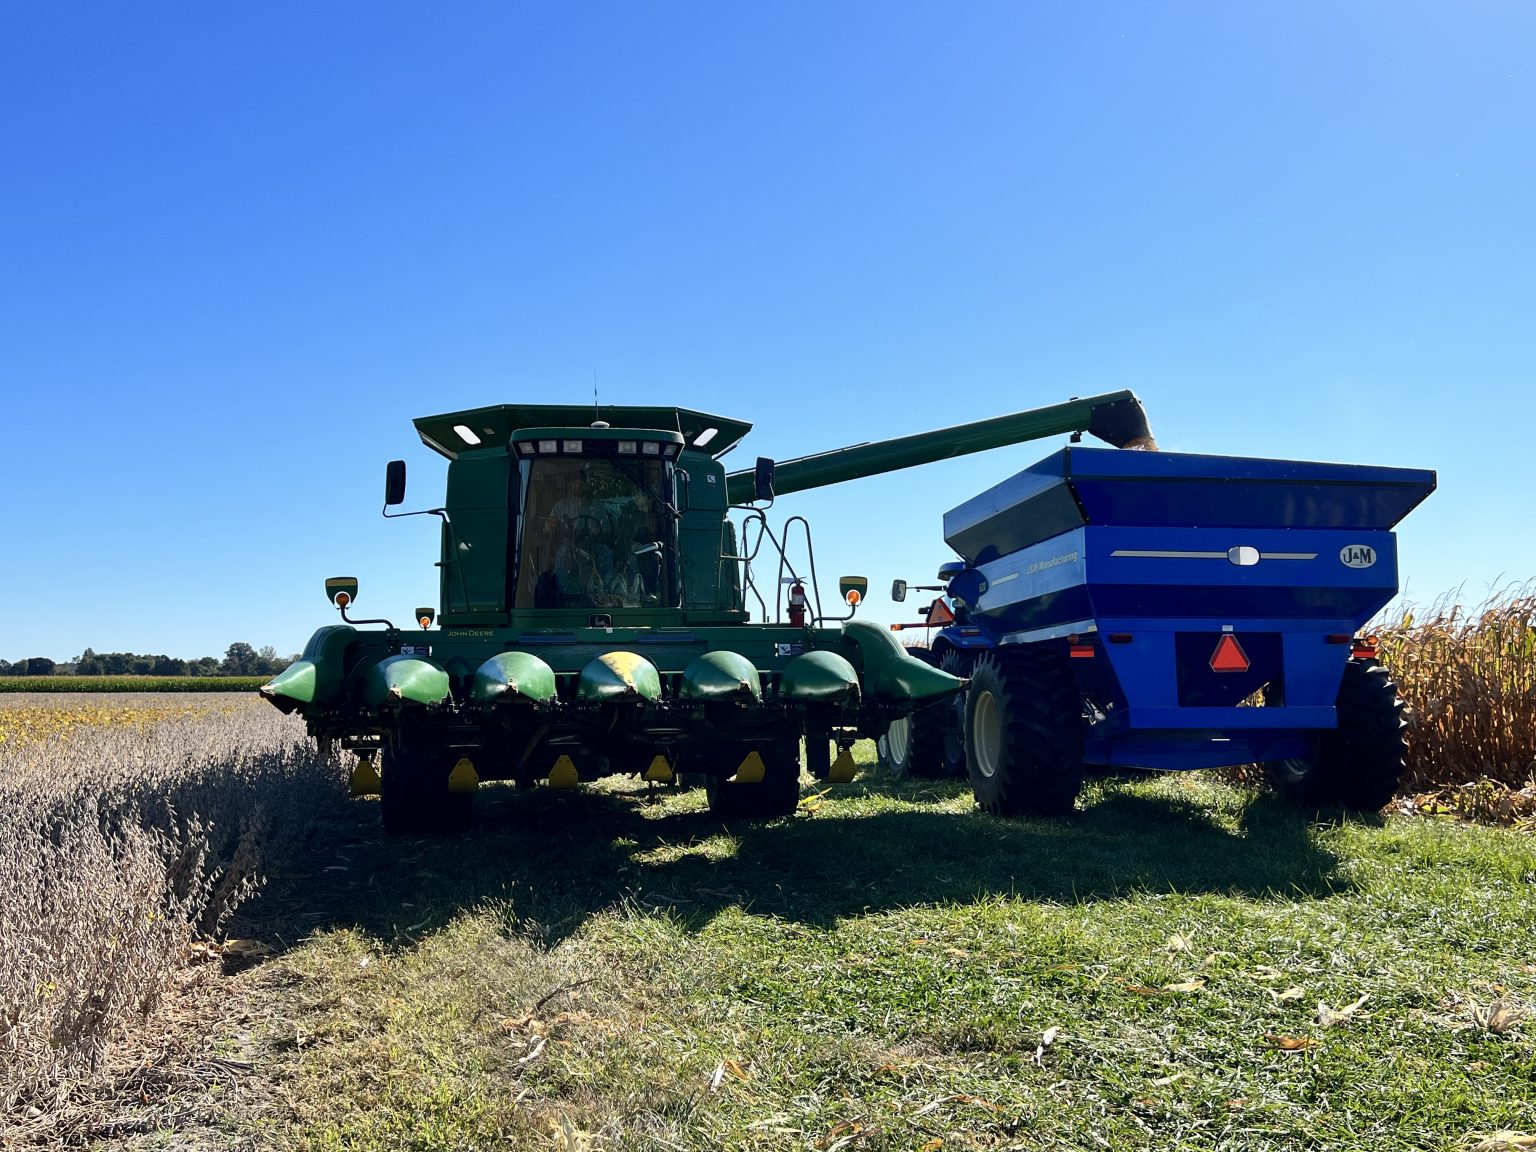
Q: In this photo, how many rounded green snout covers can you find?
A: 7